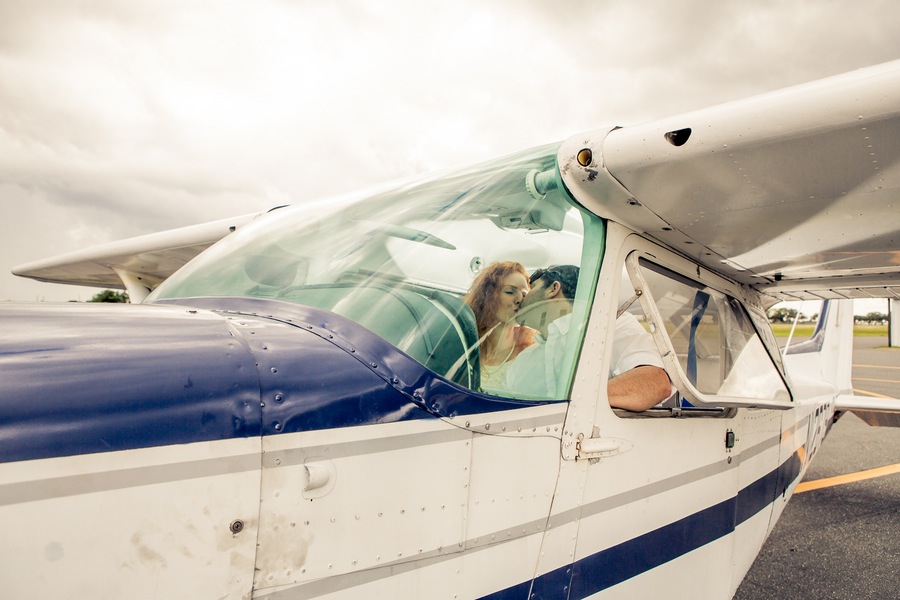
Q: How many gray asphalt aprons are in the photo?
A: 1